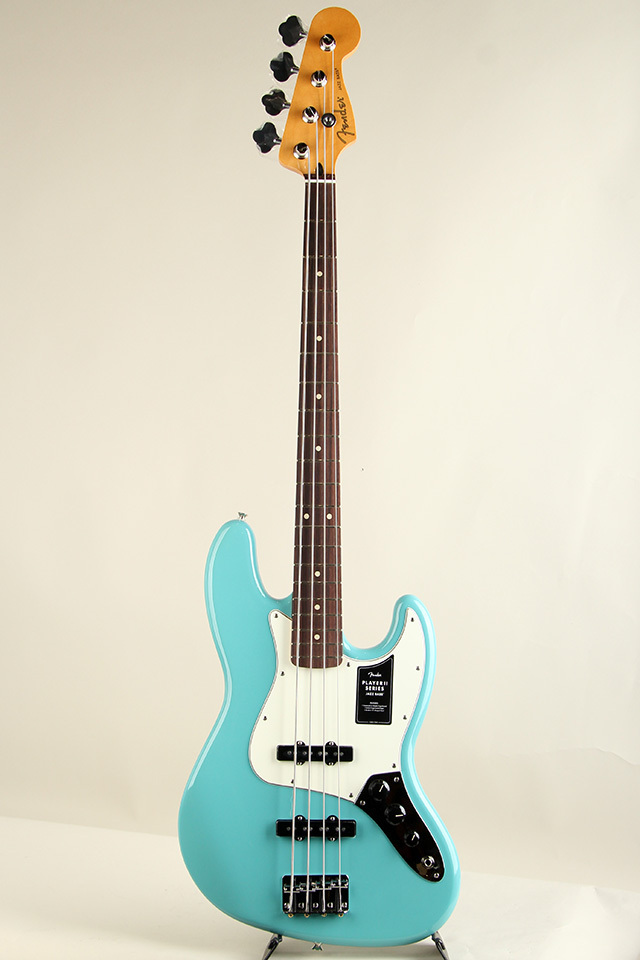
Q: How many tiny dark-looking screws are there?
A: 10